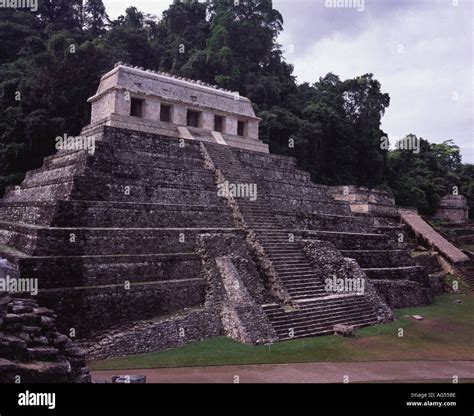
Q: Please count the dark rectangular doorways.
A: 5